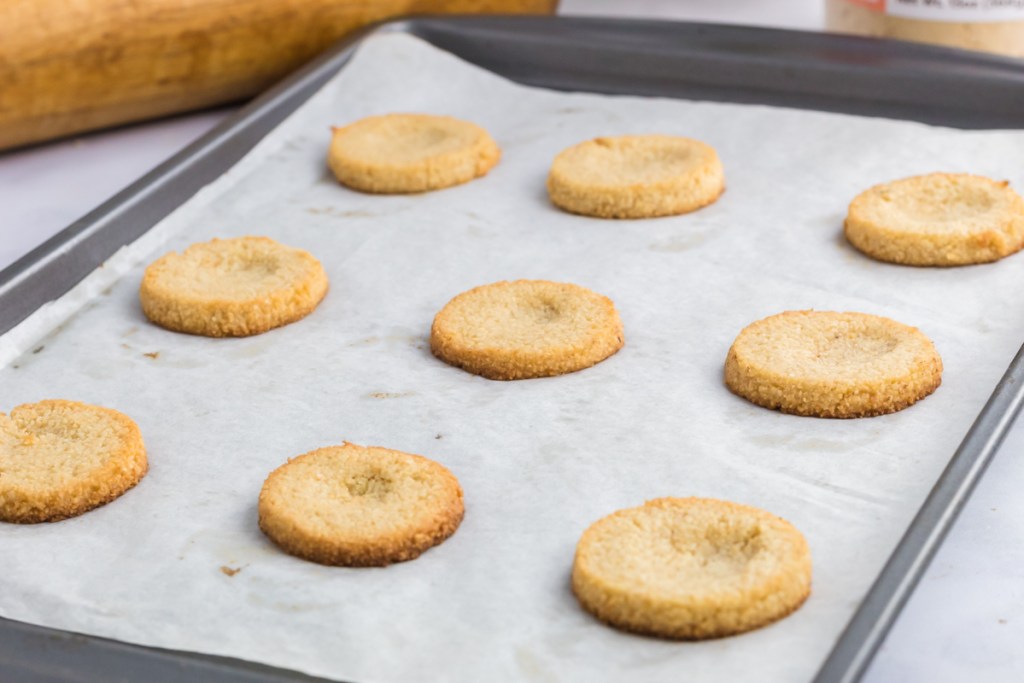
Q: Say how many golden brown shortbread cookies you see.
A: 9